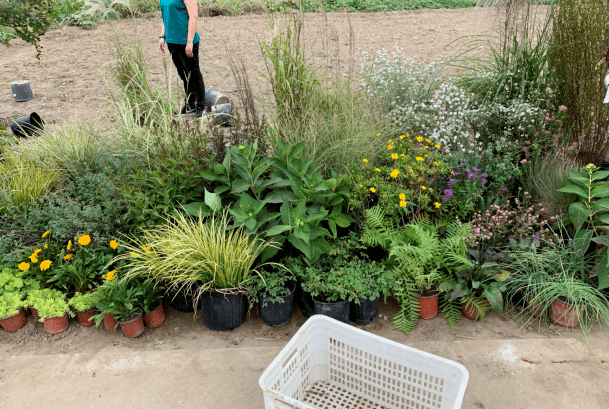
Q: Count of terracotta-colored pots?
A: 11